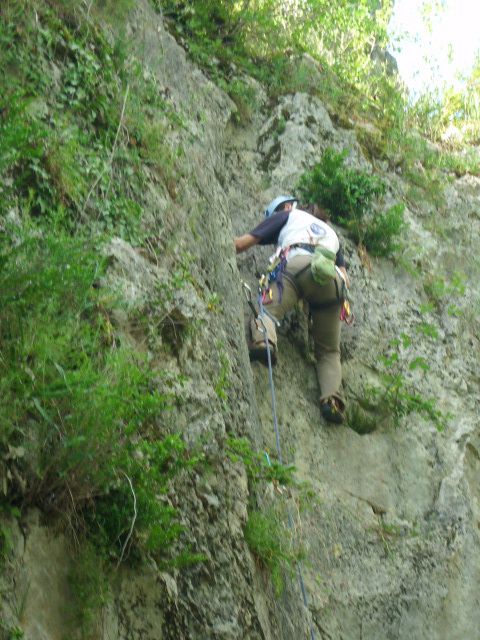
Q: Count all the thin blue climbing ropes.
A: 1